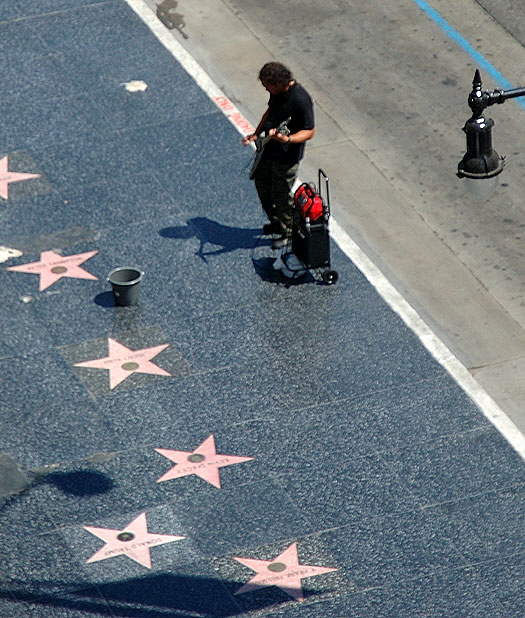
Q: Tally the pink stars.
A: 6